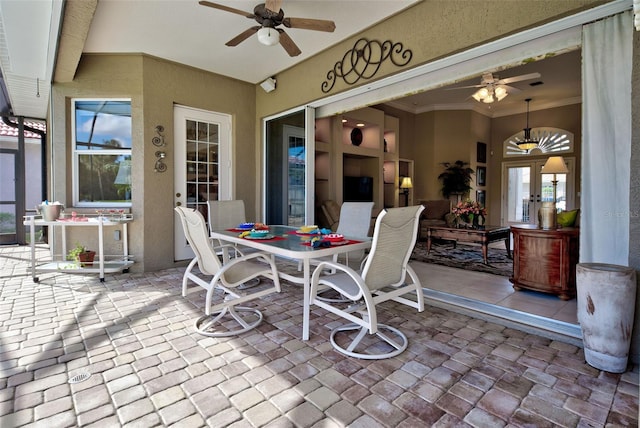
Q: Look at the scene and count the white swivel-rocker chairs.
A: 4